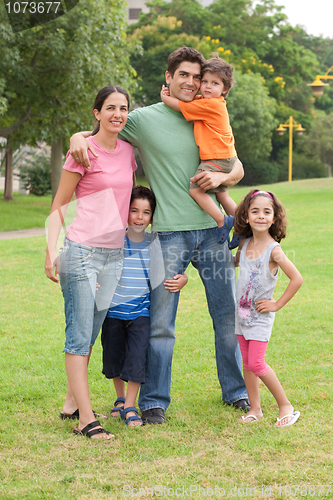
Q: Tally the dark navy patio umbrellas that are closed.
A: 0